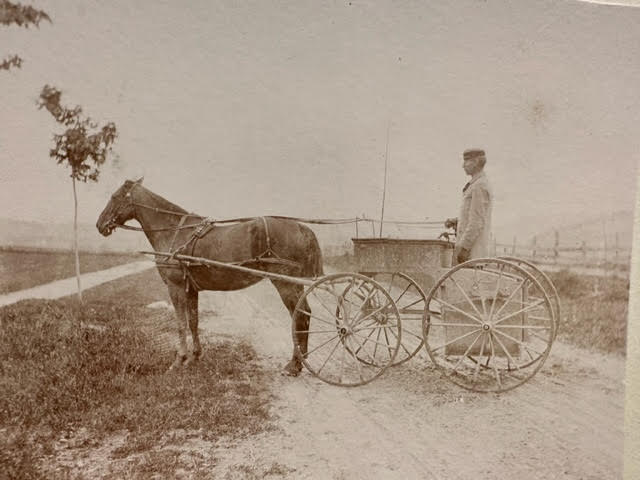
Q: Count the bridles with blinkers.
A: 1